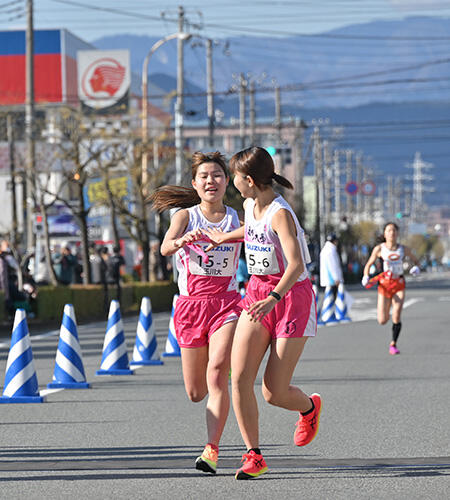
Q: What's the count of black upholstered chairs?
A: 0